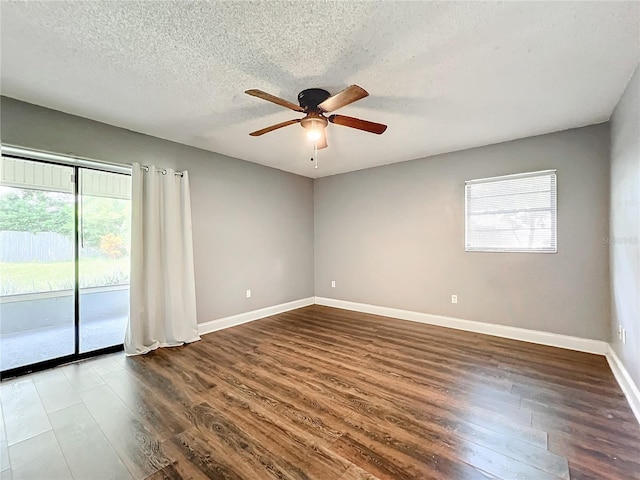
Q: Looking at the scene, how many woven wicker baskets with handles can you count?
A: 0